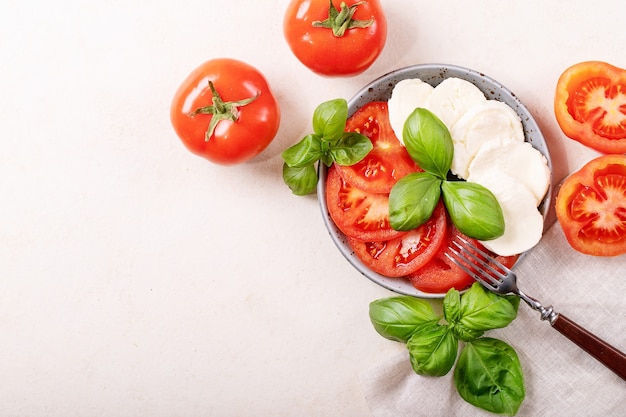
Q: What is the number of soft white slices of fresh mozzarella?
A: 5